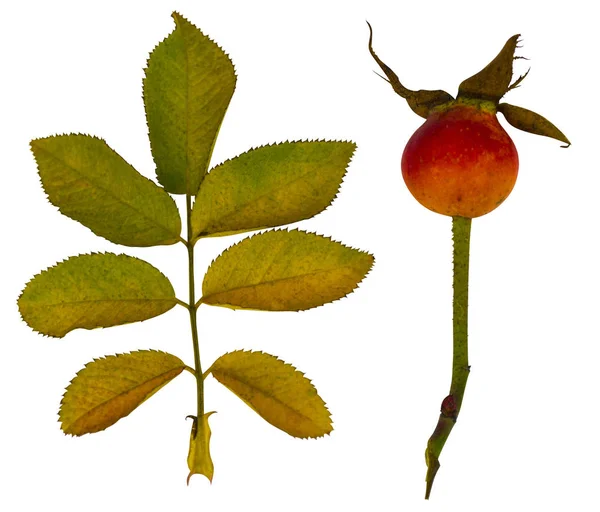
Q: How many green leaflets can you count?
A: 7